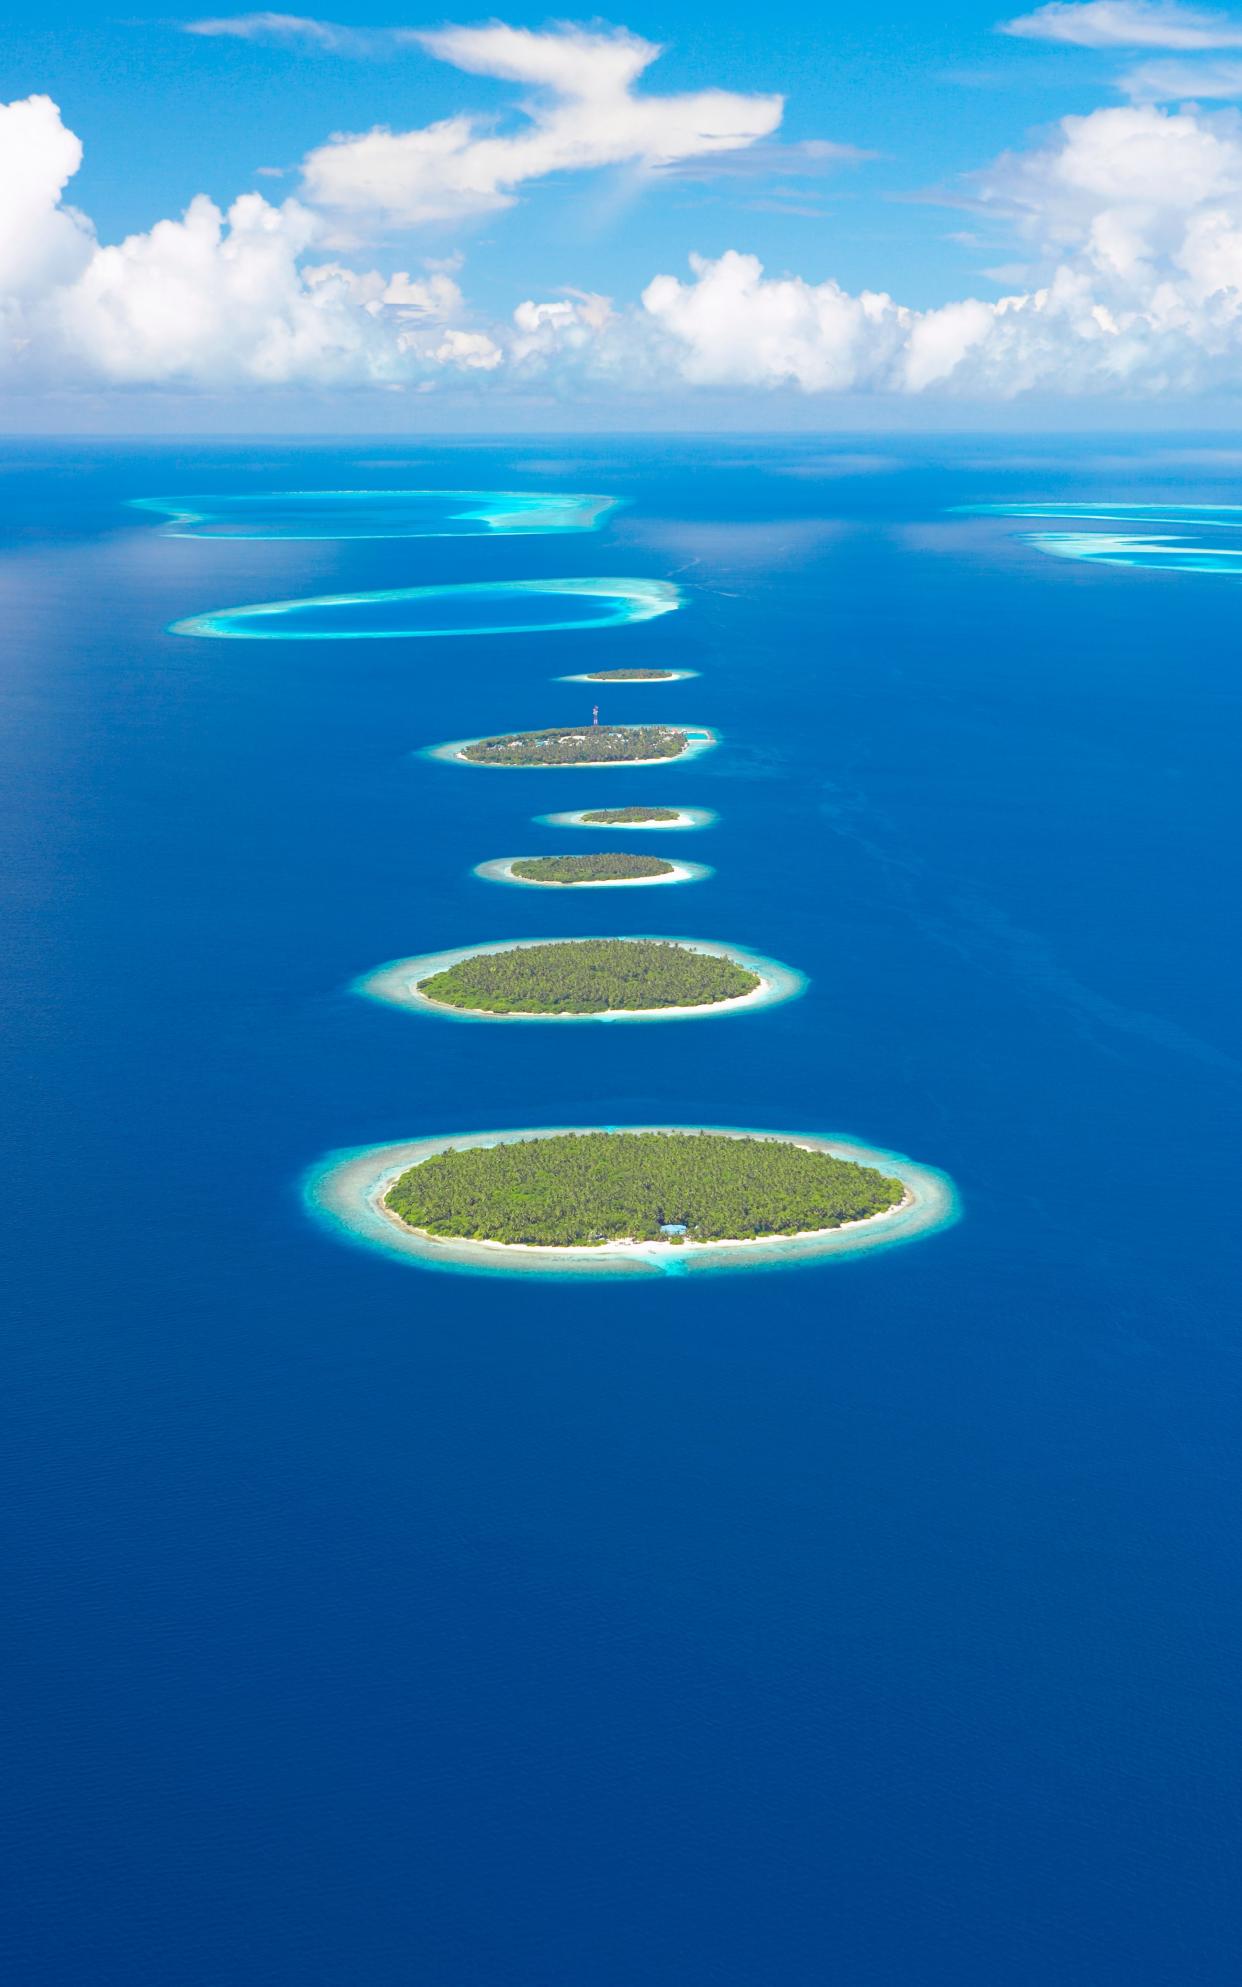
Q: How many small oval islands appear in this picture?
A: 6